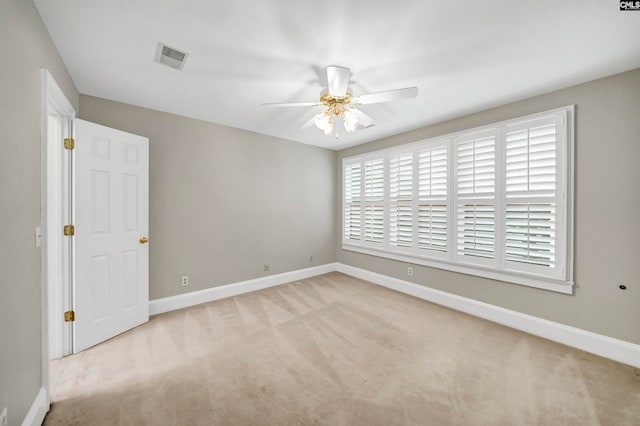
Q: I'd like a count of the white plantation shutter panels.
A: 6